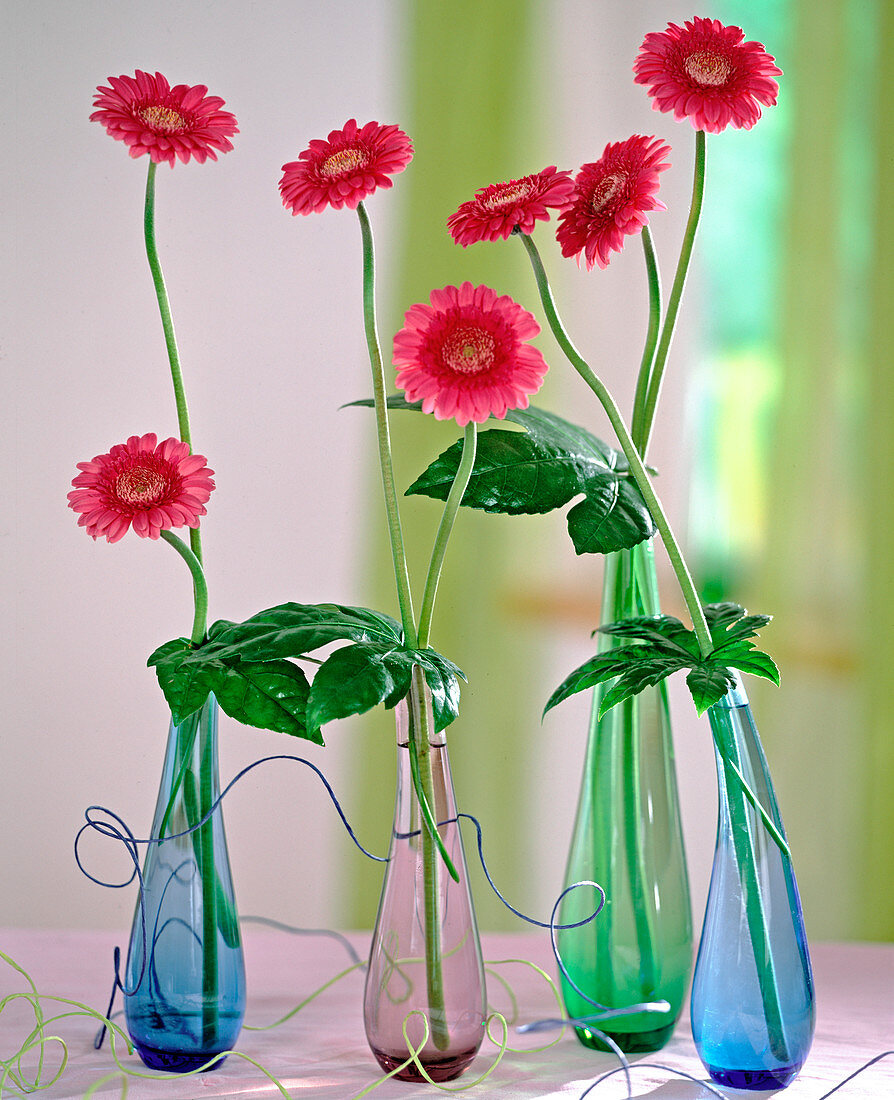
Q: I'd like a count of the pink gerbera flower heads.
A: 7